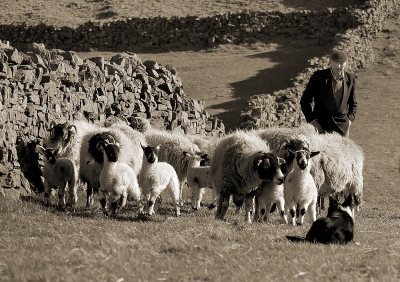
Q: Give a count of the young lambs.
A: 6